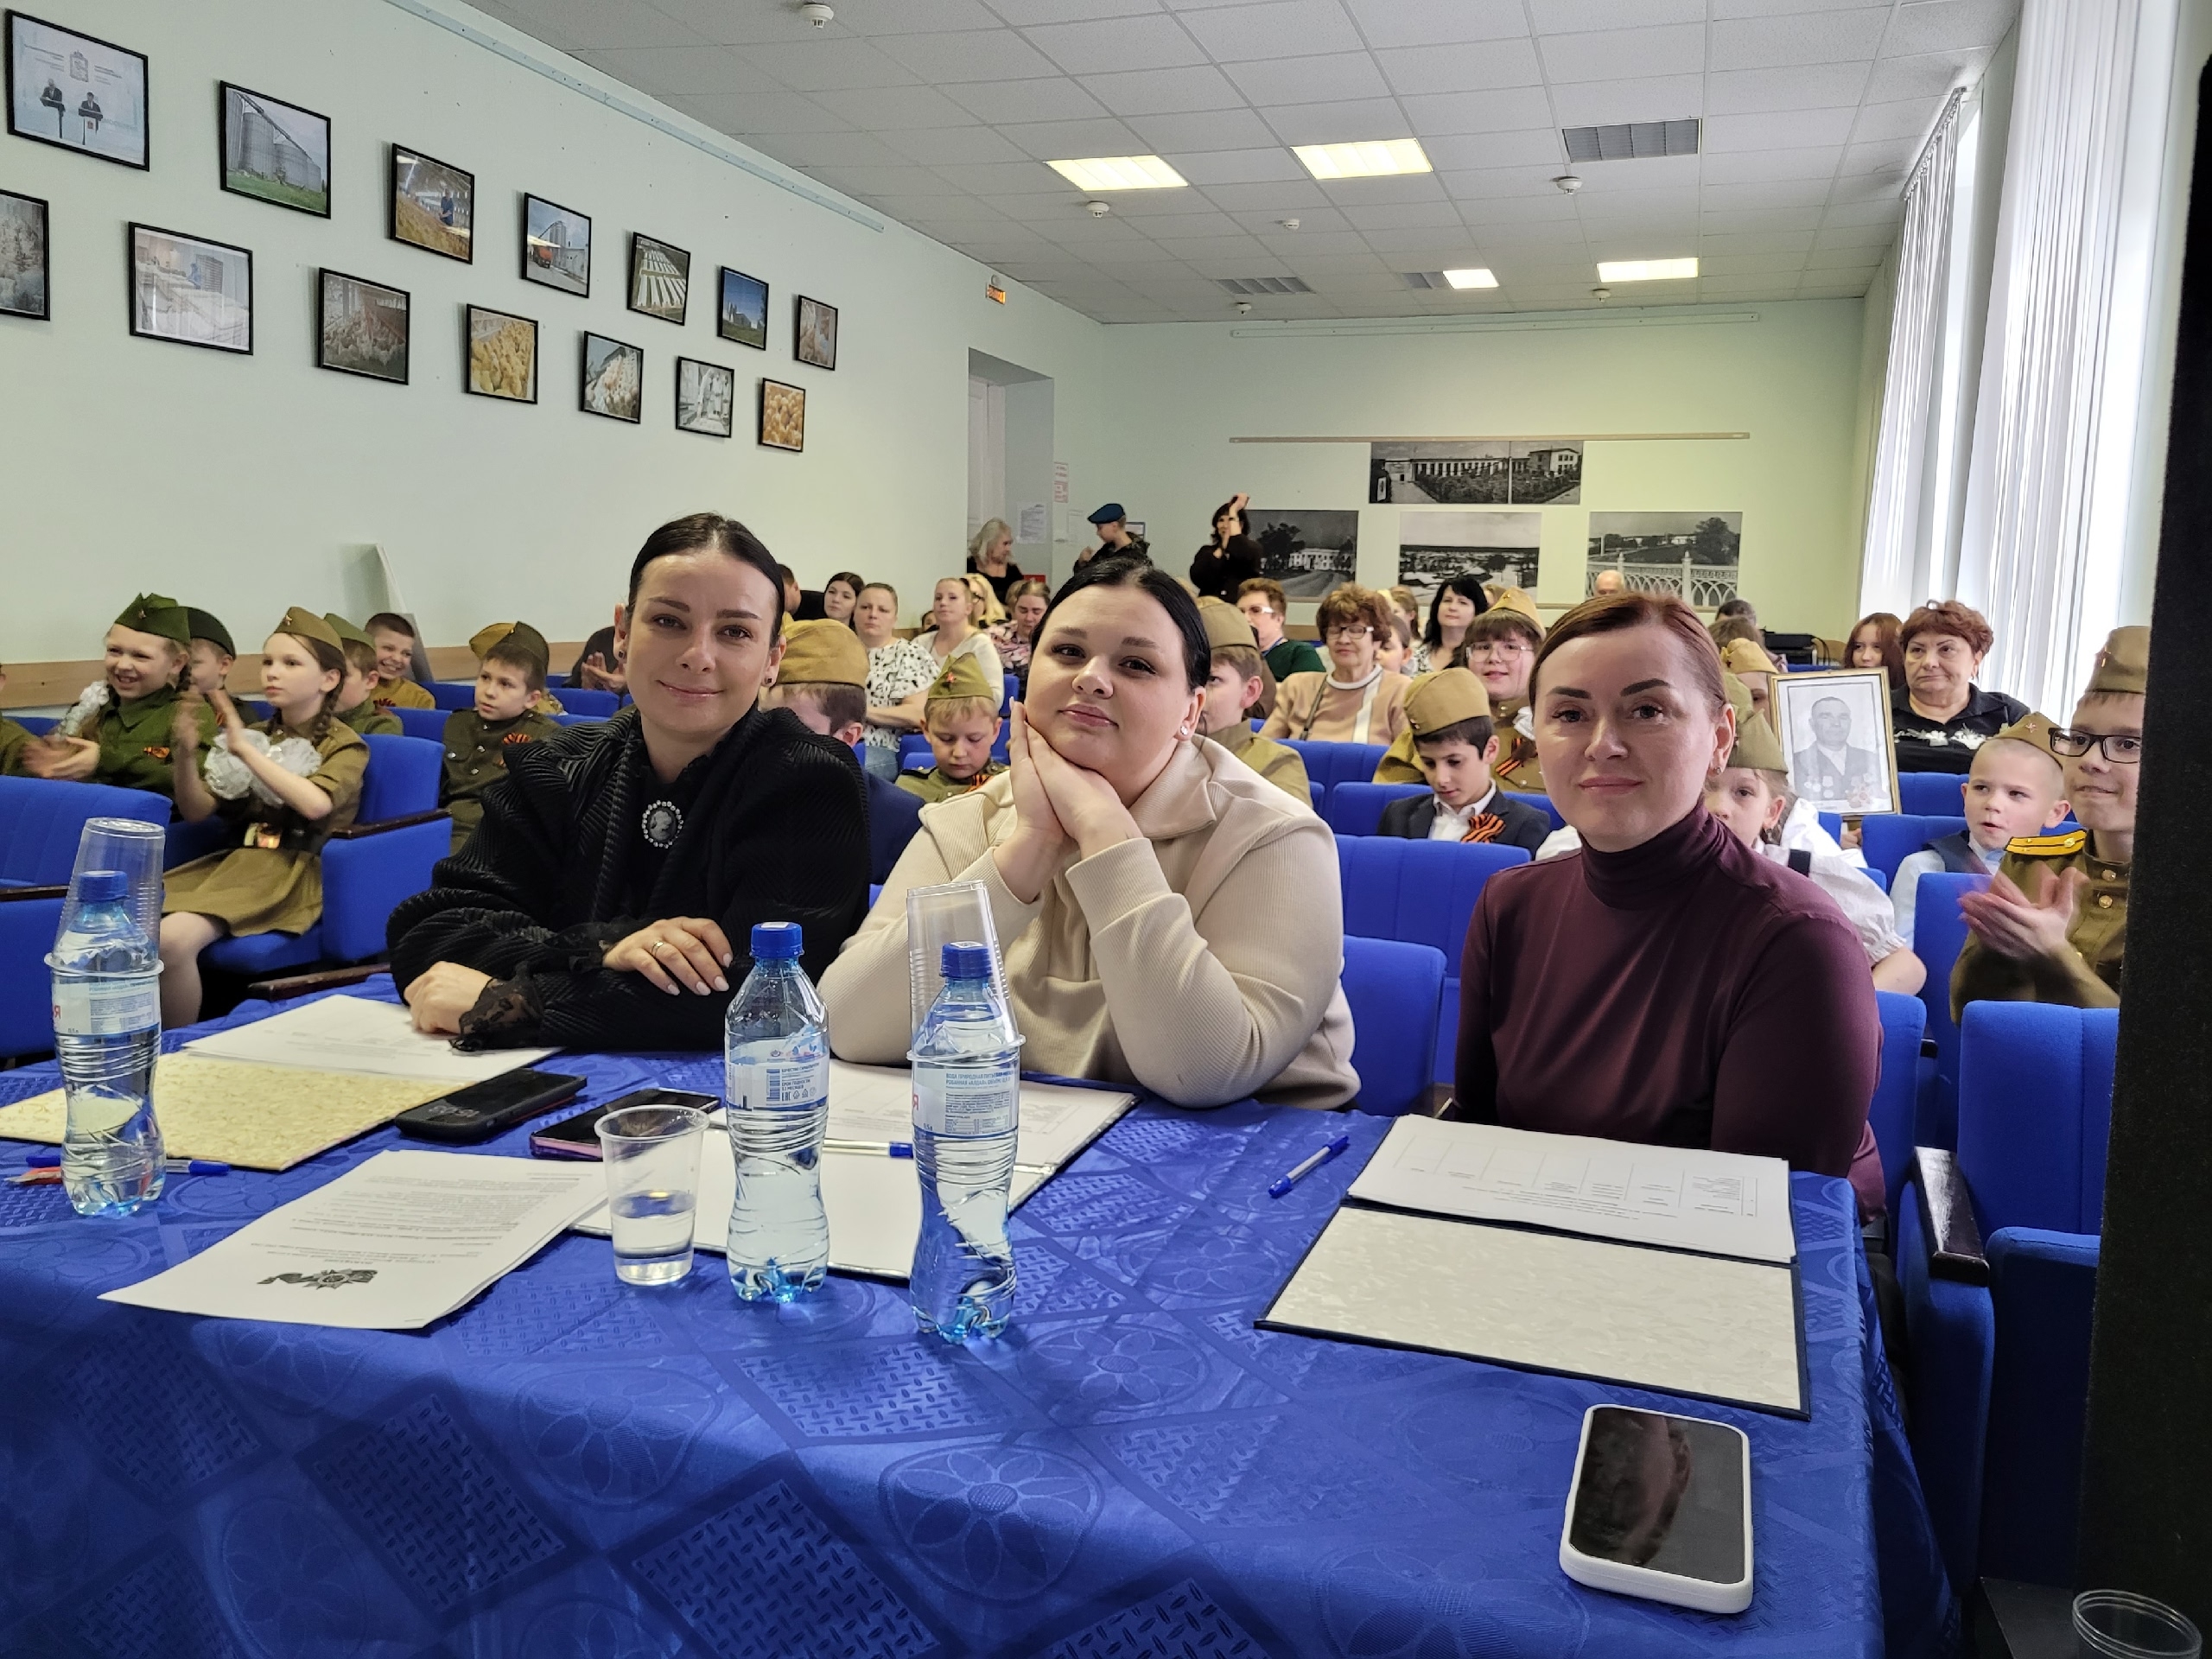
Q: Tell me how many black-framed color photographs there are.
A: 14